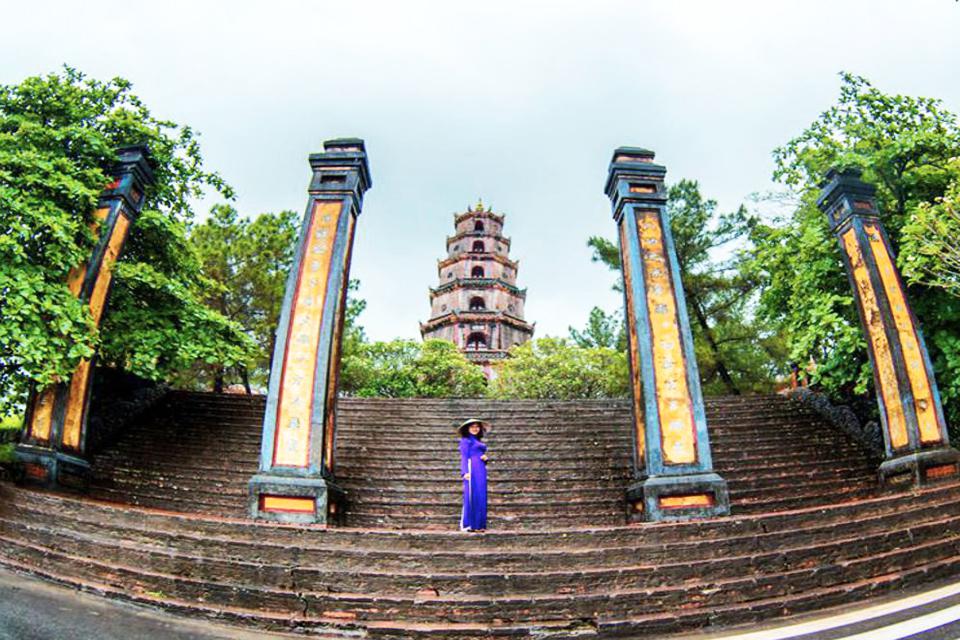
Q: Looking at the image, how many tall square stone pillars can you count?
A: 4